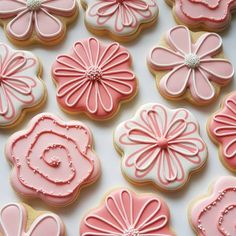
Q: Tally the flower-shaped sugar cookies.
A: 12